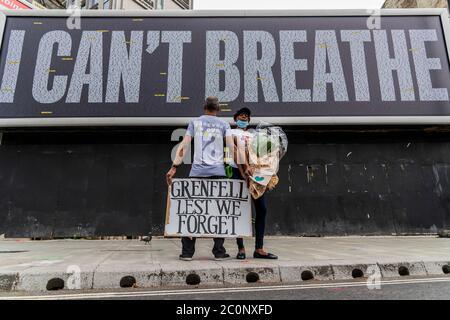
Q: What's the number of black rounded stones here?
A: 8